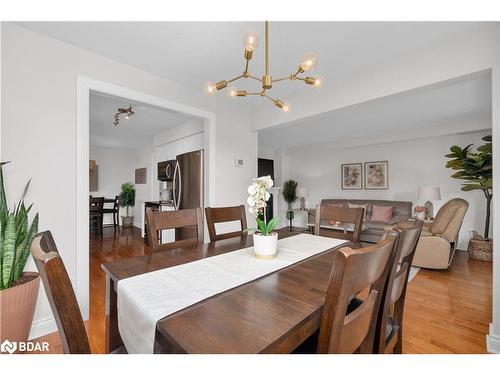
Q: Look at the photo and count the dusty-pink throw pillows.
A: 2